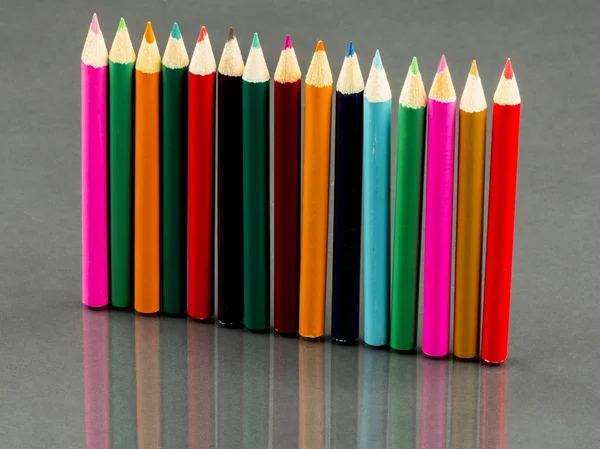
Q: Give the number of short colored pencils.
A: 15